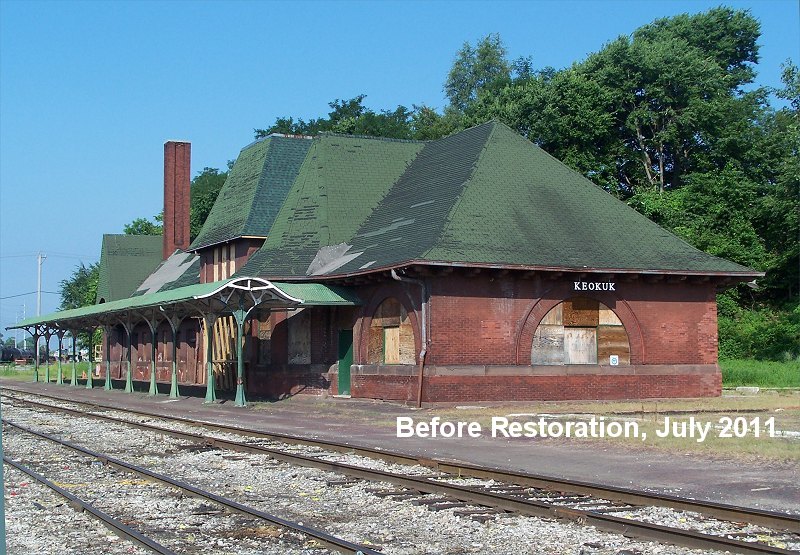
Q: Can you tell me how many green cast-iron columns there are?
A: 11